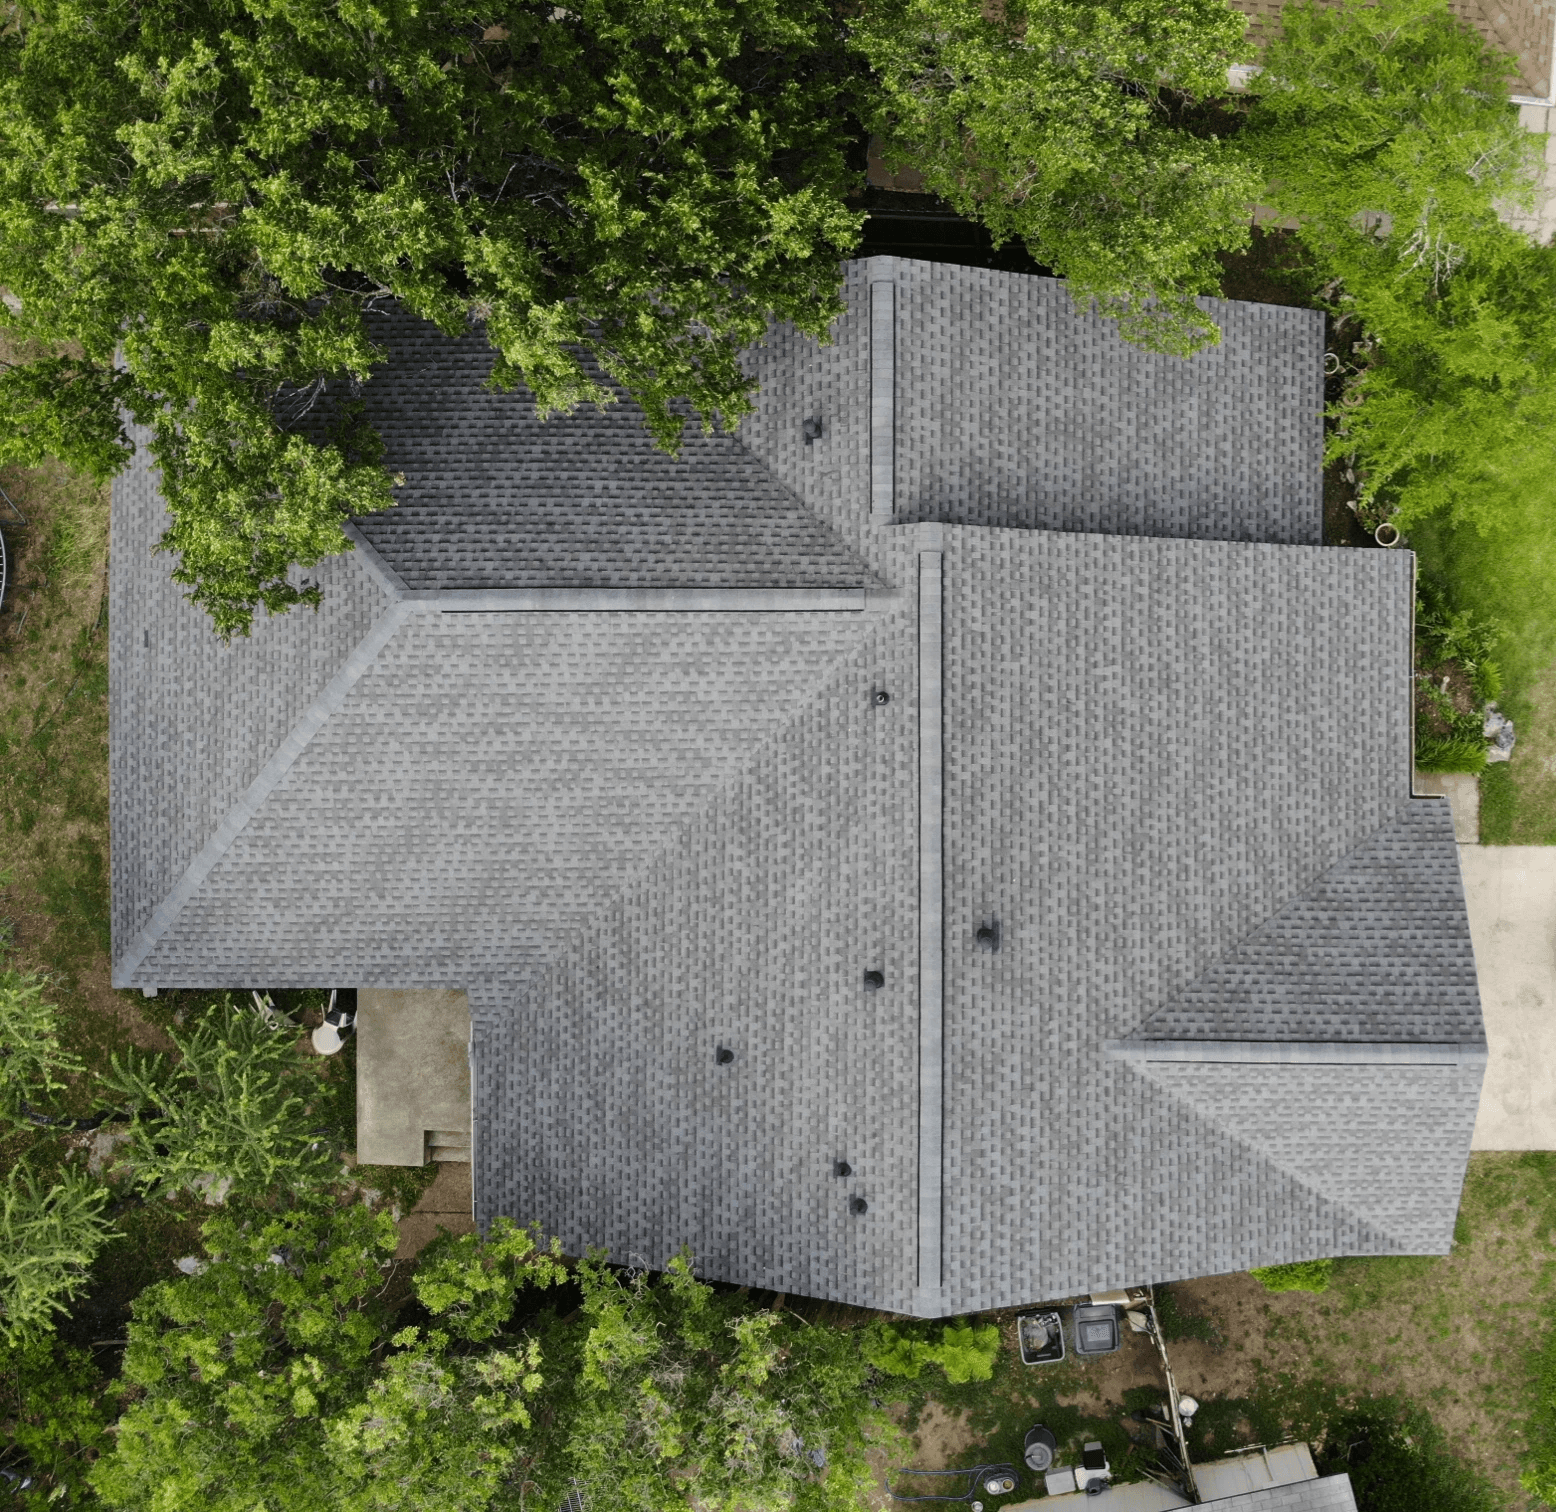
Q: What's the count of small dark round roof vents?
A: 7